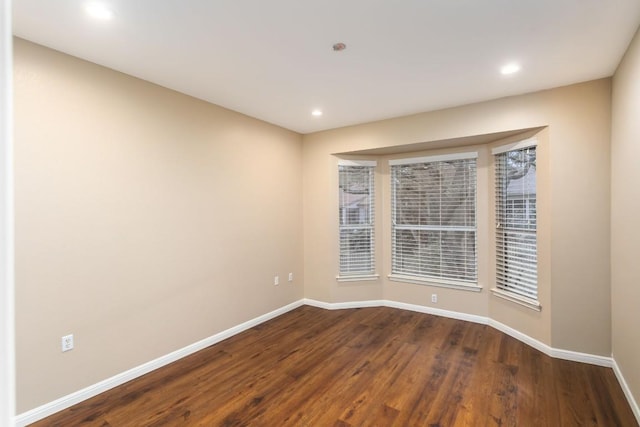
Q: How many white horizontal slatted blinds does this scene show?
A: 3